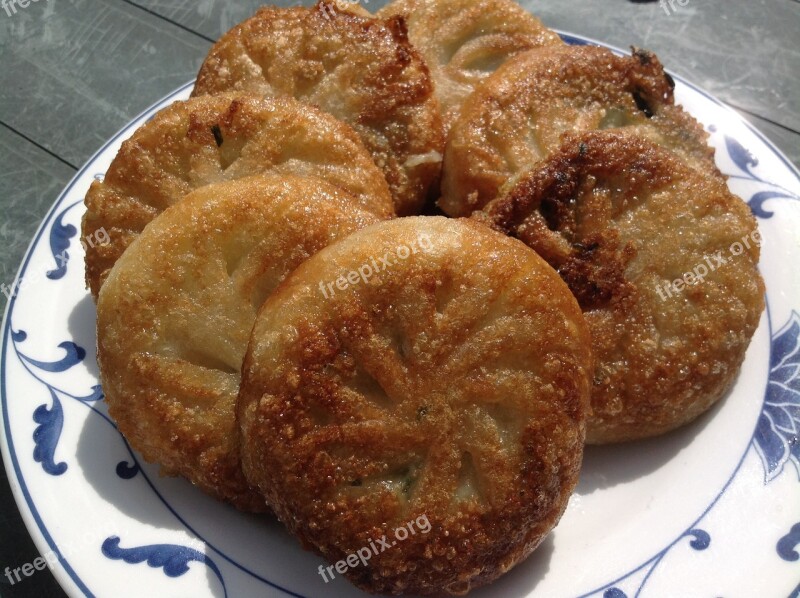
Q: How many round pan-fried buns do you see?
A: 7